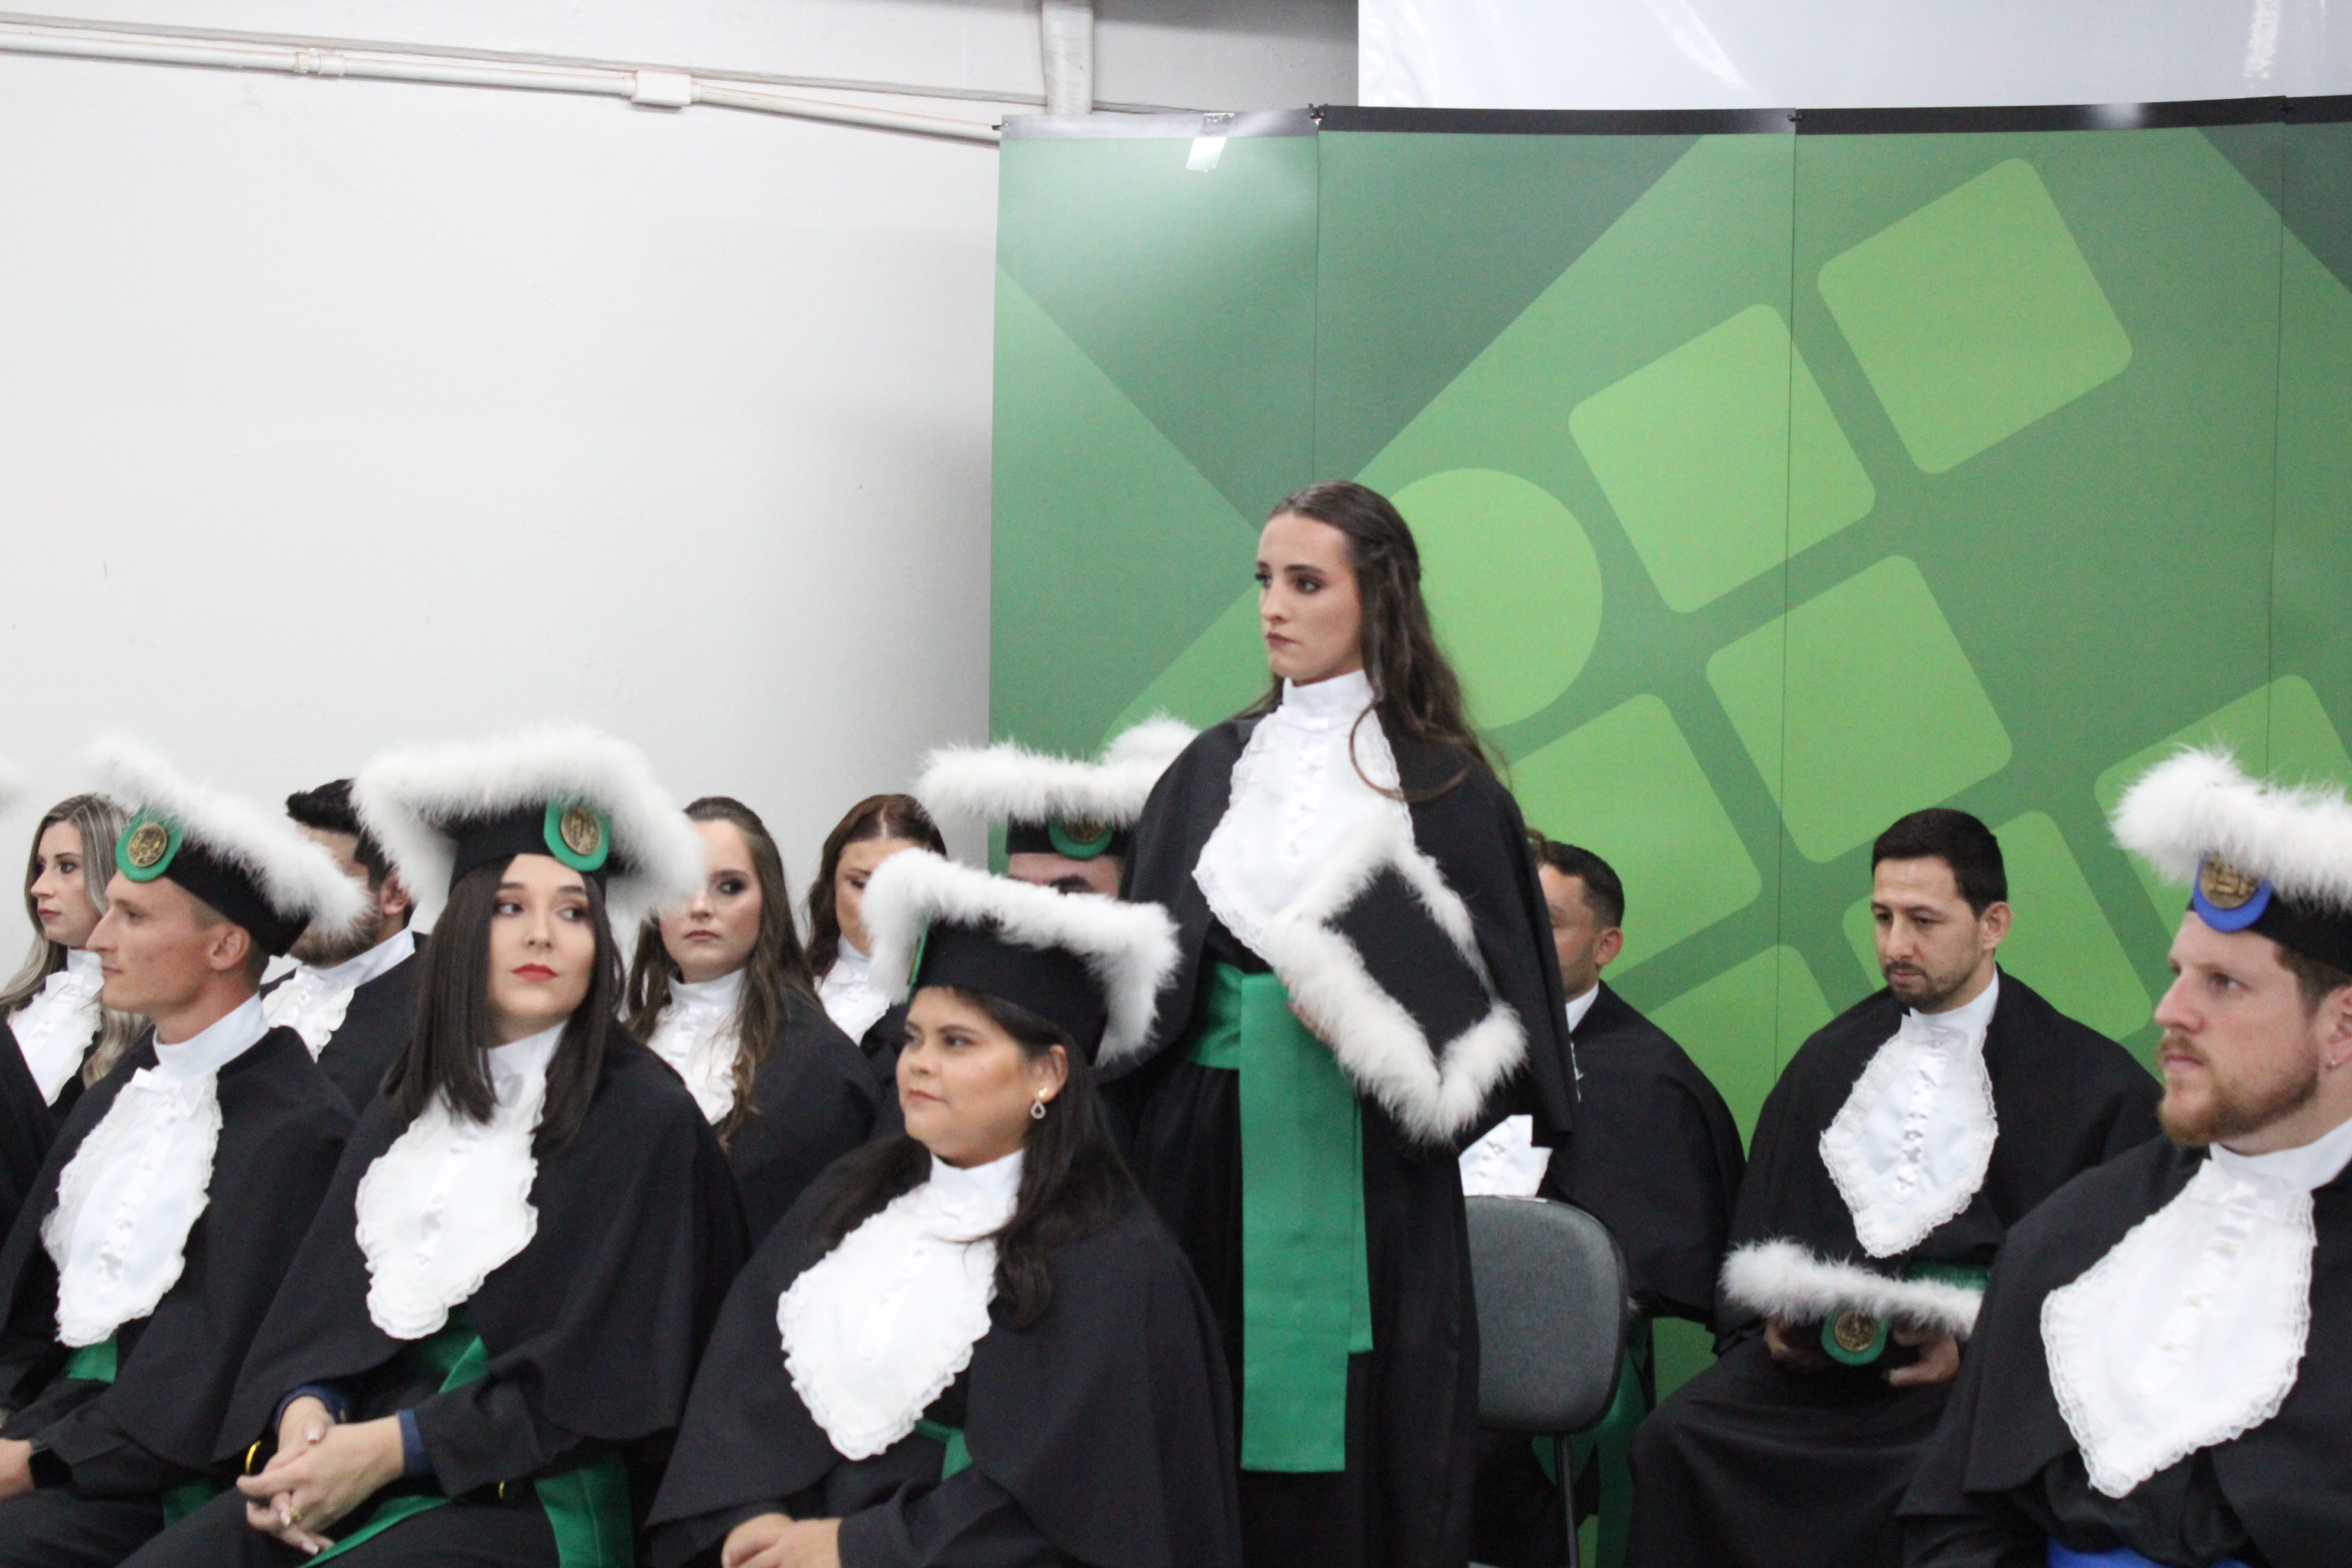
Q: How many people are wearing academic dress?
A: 12